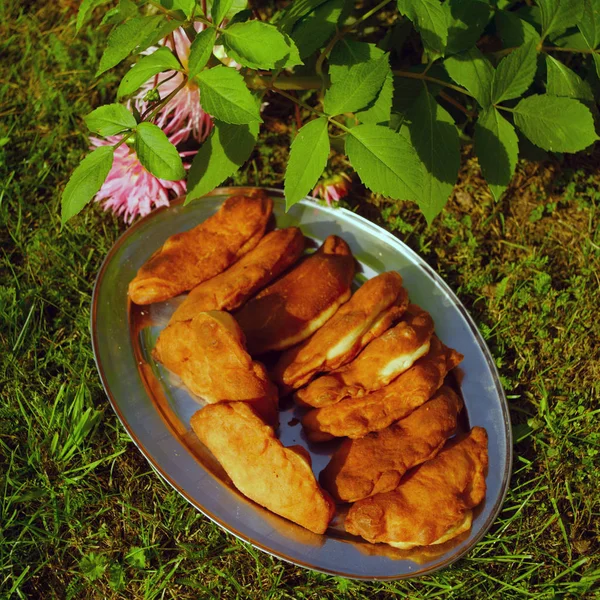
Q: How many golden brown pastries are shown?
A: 10